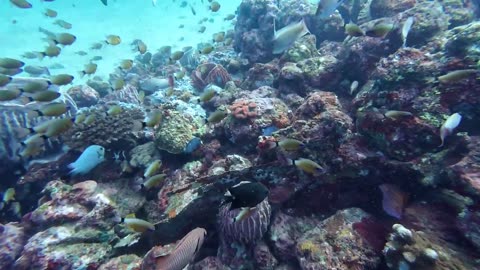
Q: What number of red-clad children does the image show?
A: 0